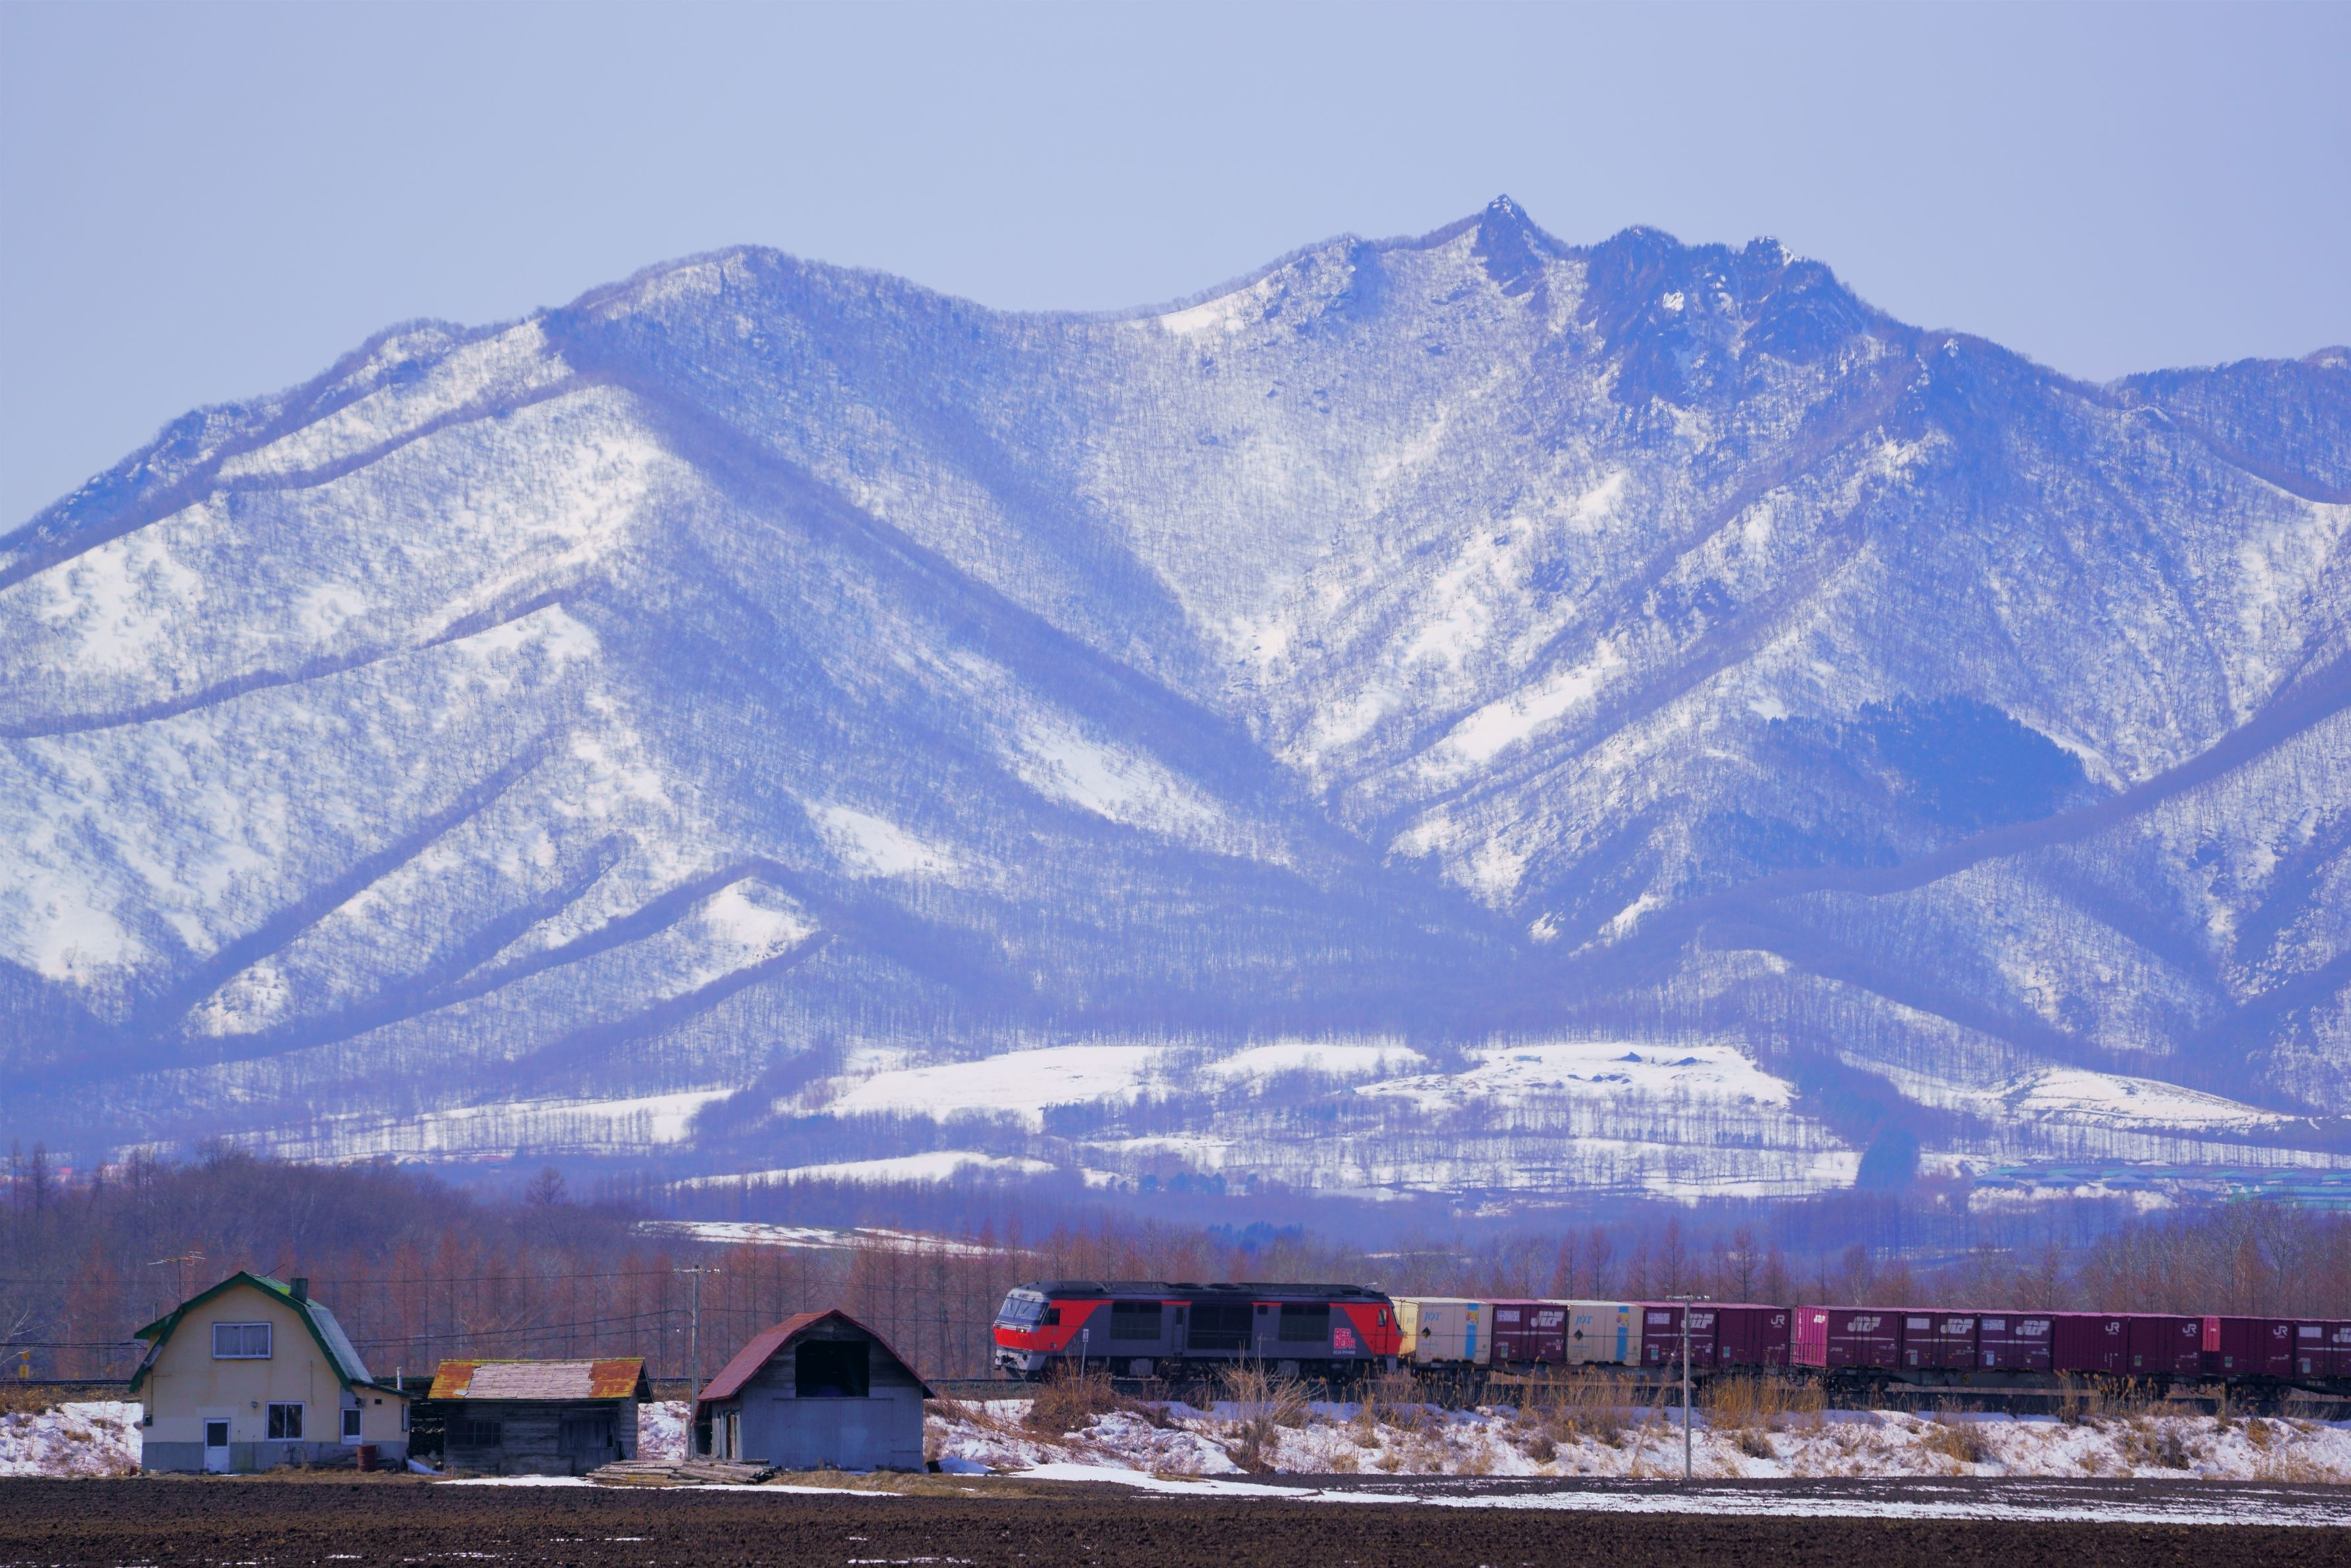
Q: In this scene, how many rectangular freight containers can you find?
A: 12